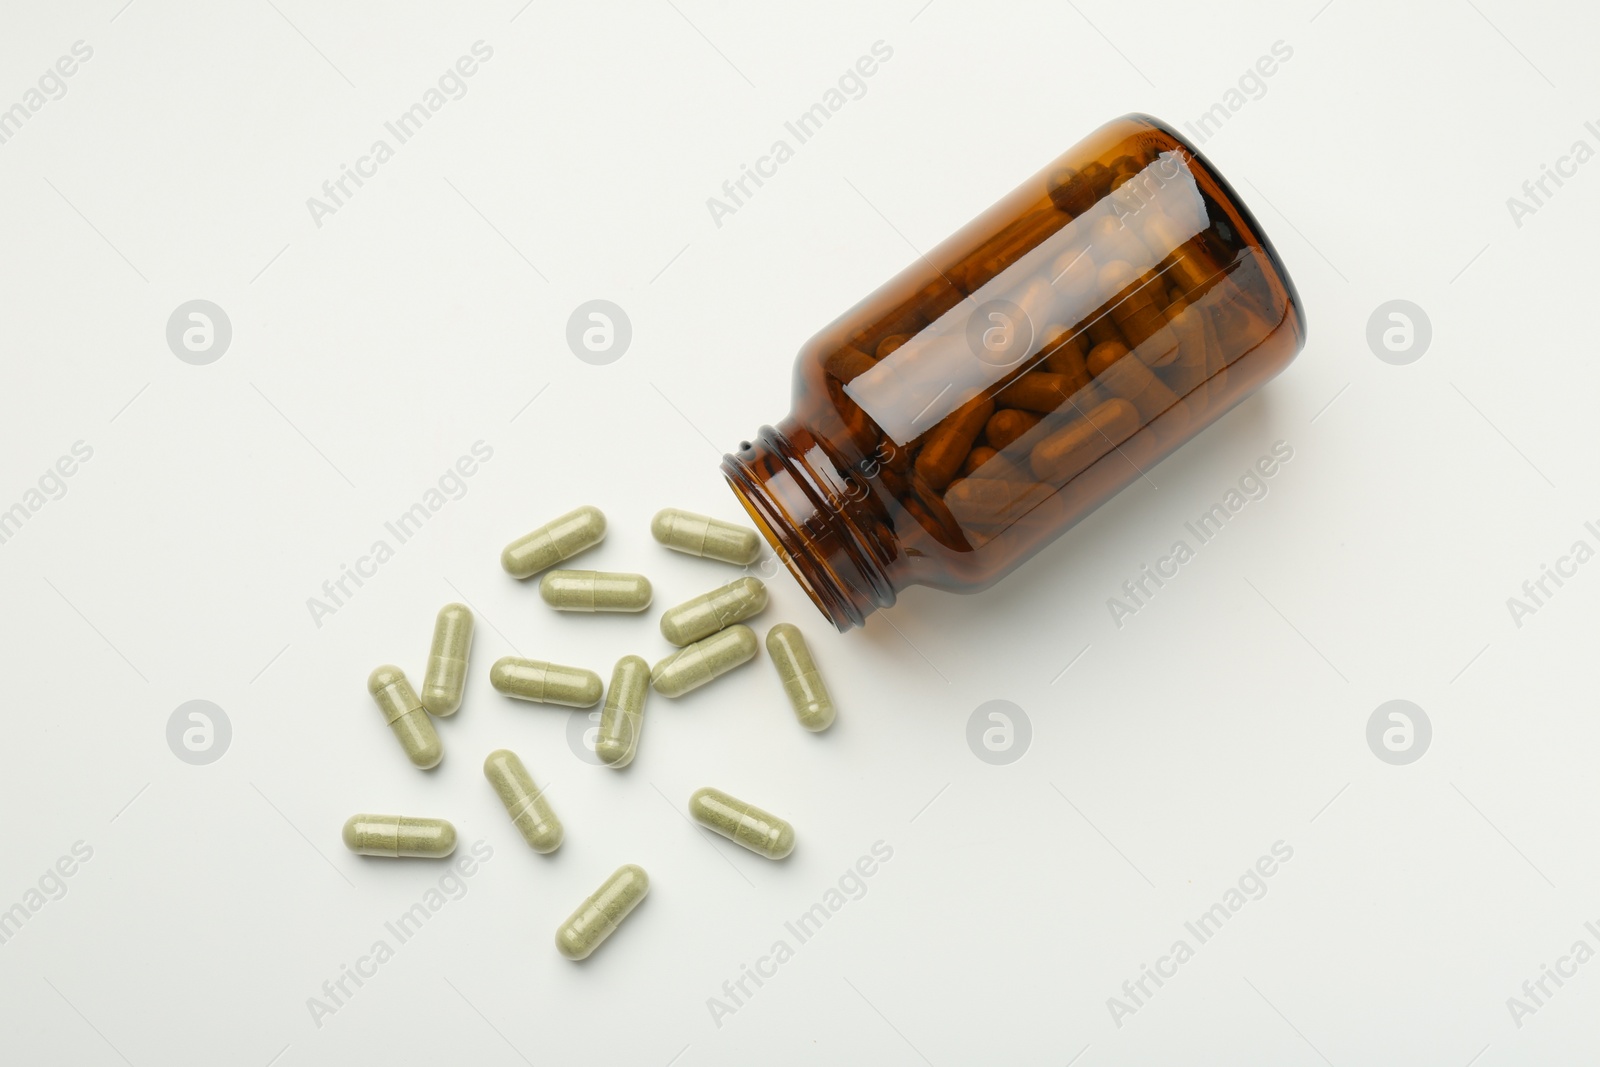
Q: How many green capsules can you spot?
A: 14